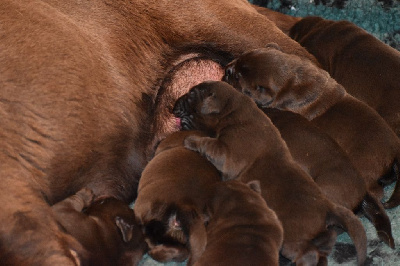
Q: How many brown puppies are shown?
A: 7